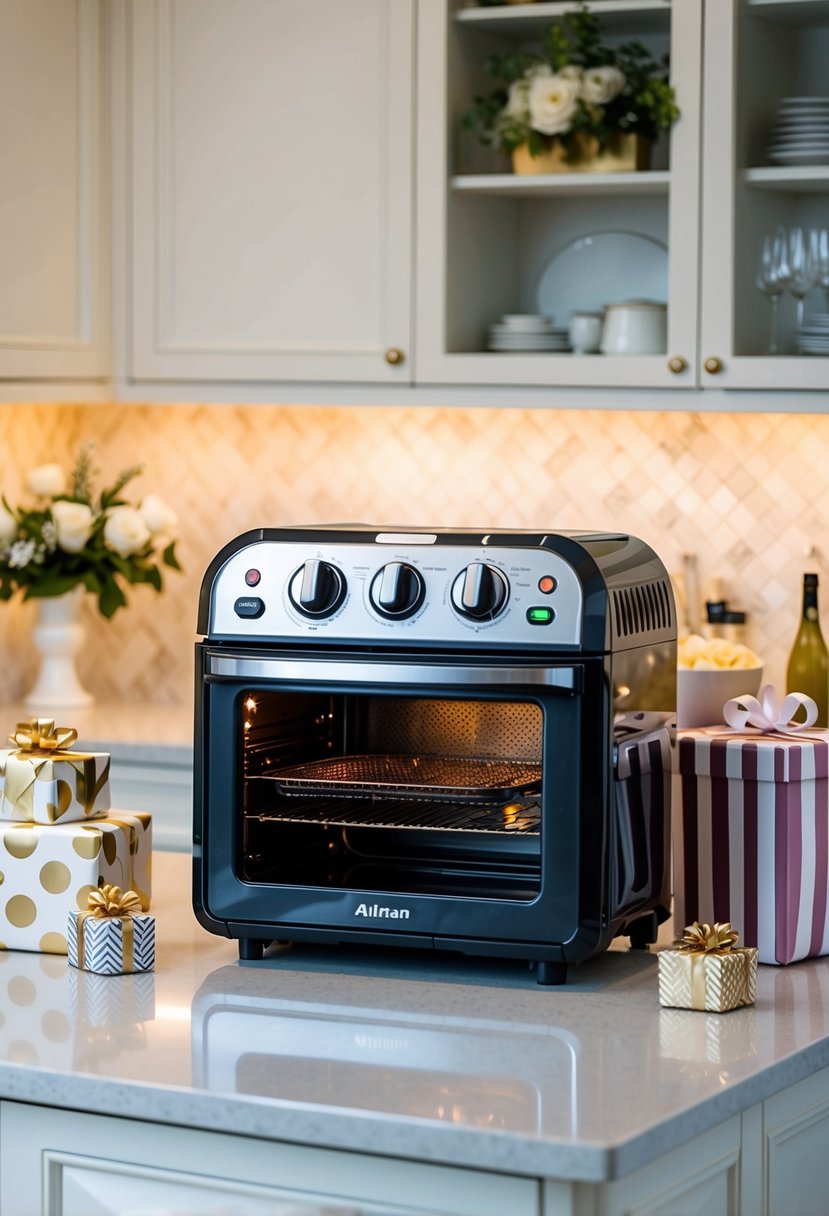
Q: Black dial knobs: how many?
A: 3